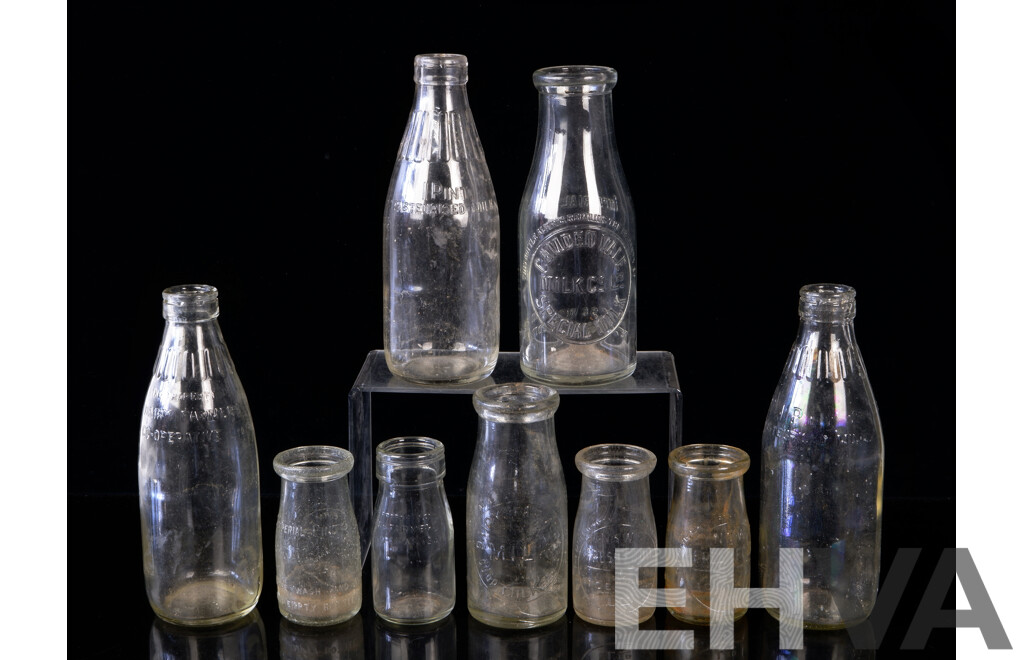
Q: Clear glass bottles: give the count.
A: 9